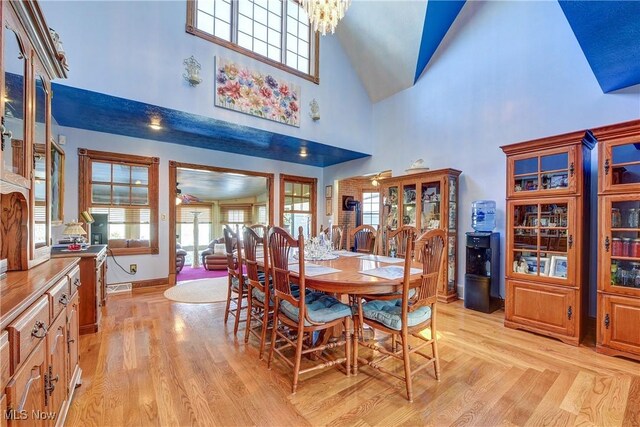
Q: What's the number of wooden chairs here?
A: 8